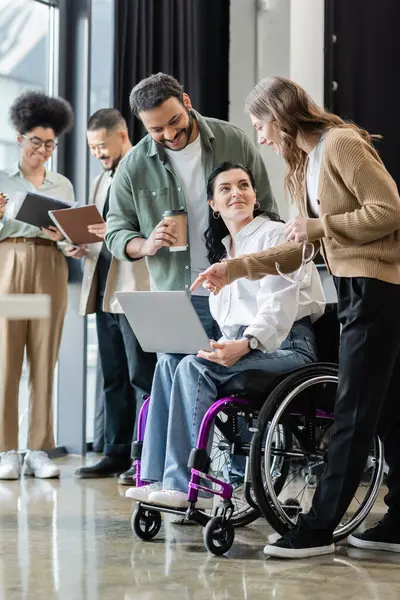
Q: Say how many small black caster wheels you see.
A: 2